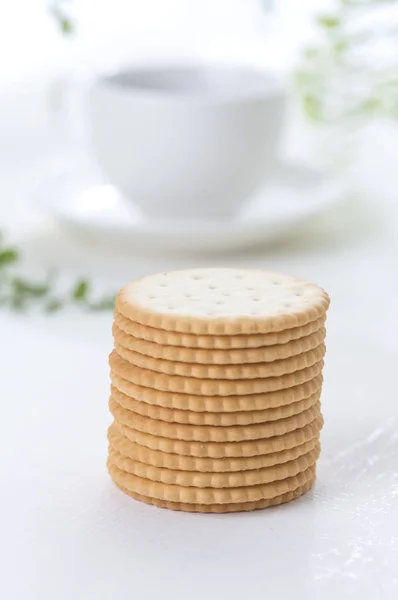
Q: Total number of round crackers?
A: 13